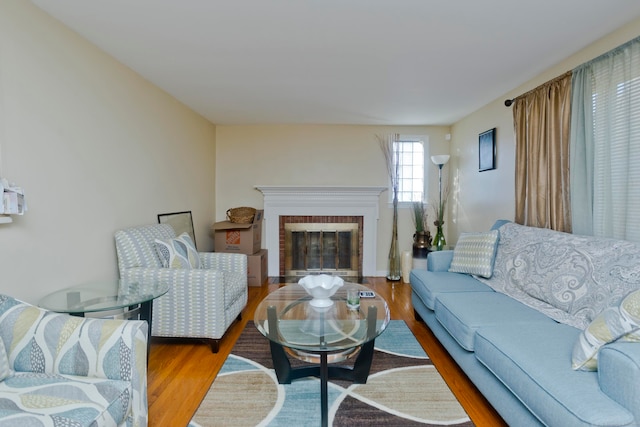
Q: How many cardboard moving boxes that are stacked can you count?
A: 2